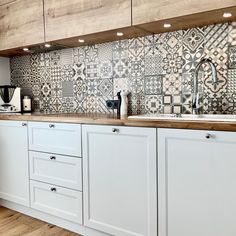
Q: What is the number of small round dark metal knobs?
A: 6